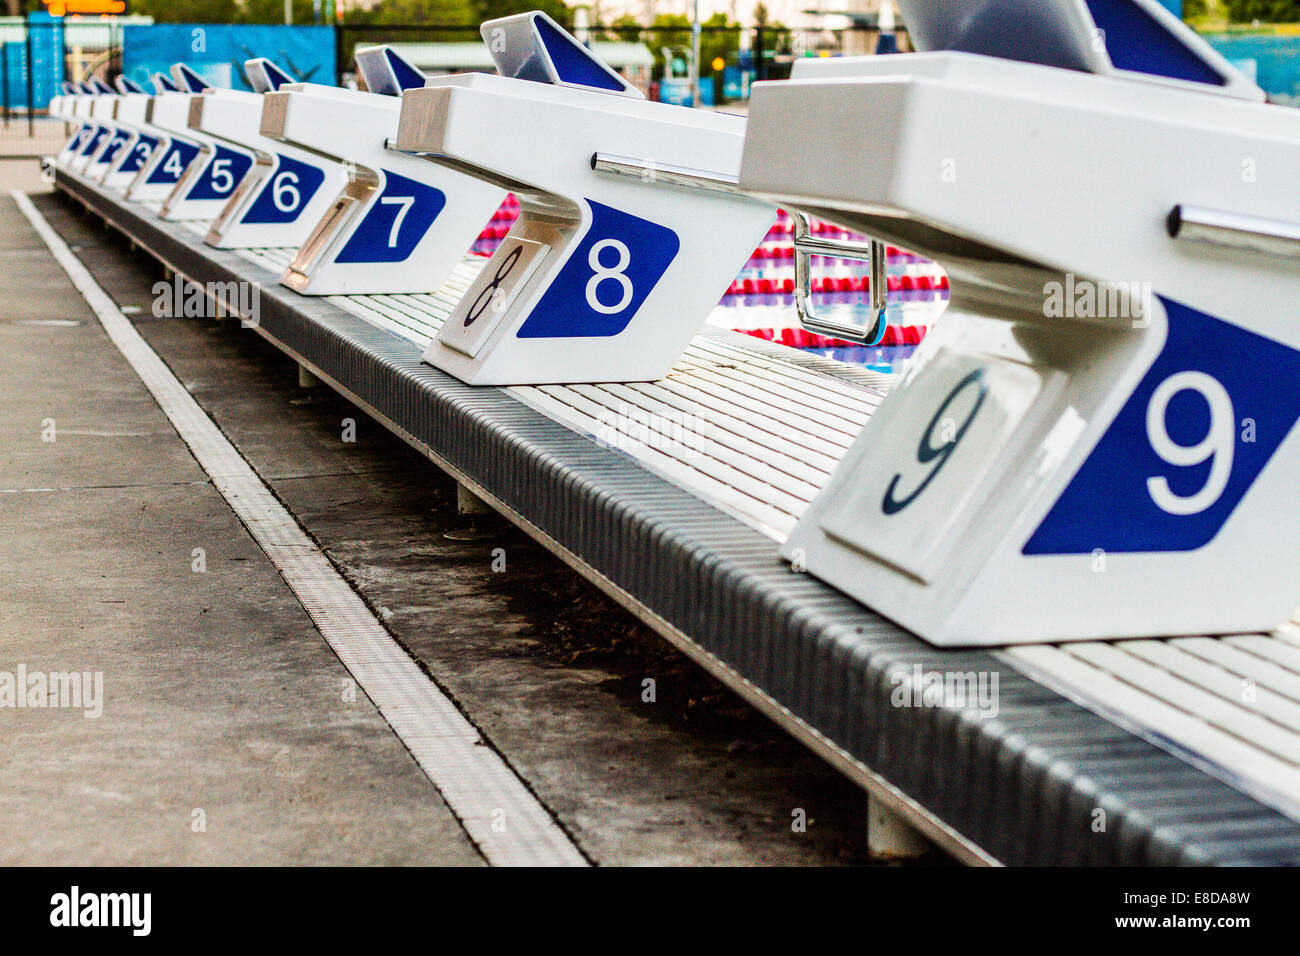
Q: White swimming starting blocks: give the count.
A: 10